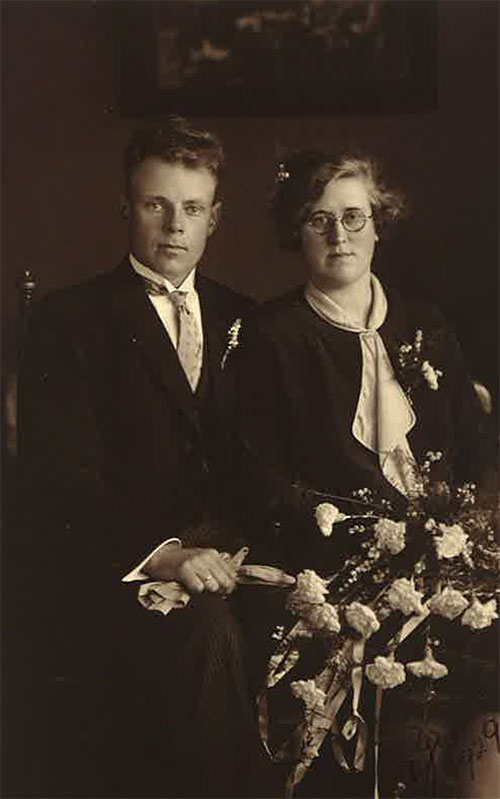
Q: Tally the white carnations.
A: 12